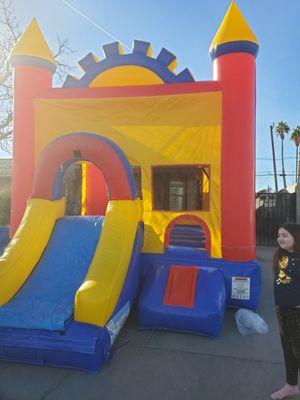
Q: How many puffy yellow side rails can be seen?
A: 2